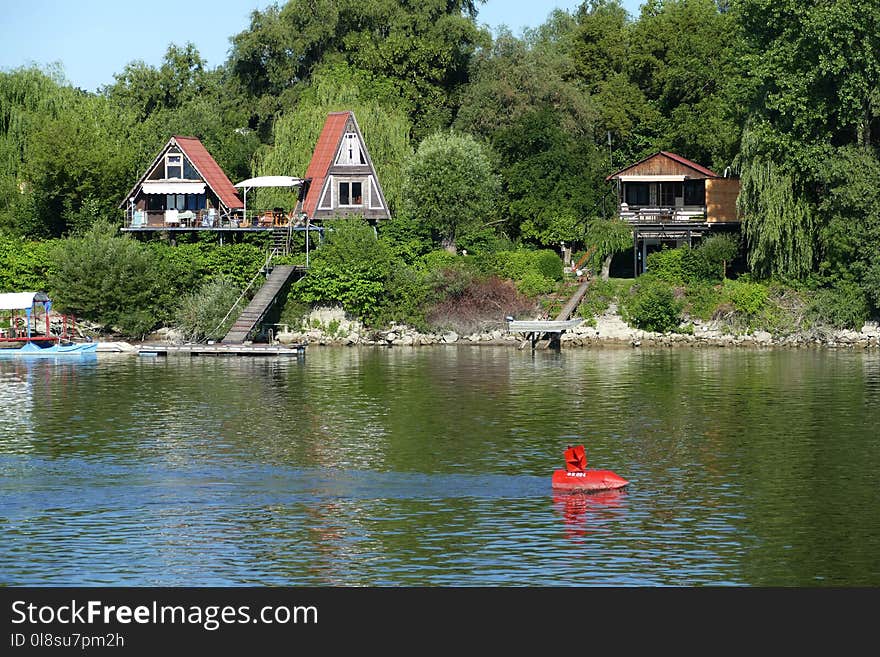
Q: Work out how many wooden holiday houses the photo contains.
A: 3